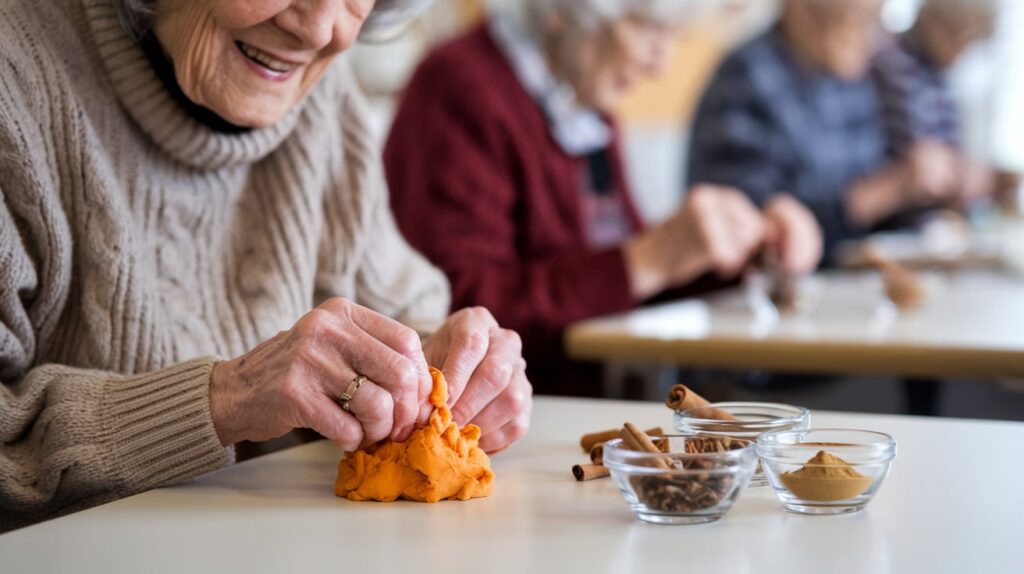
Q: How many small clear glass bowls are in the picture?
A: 3